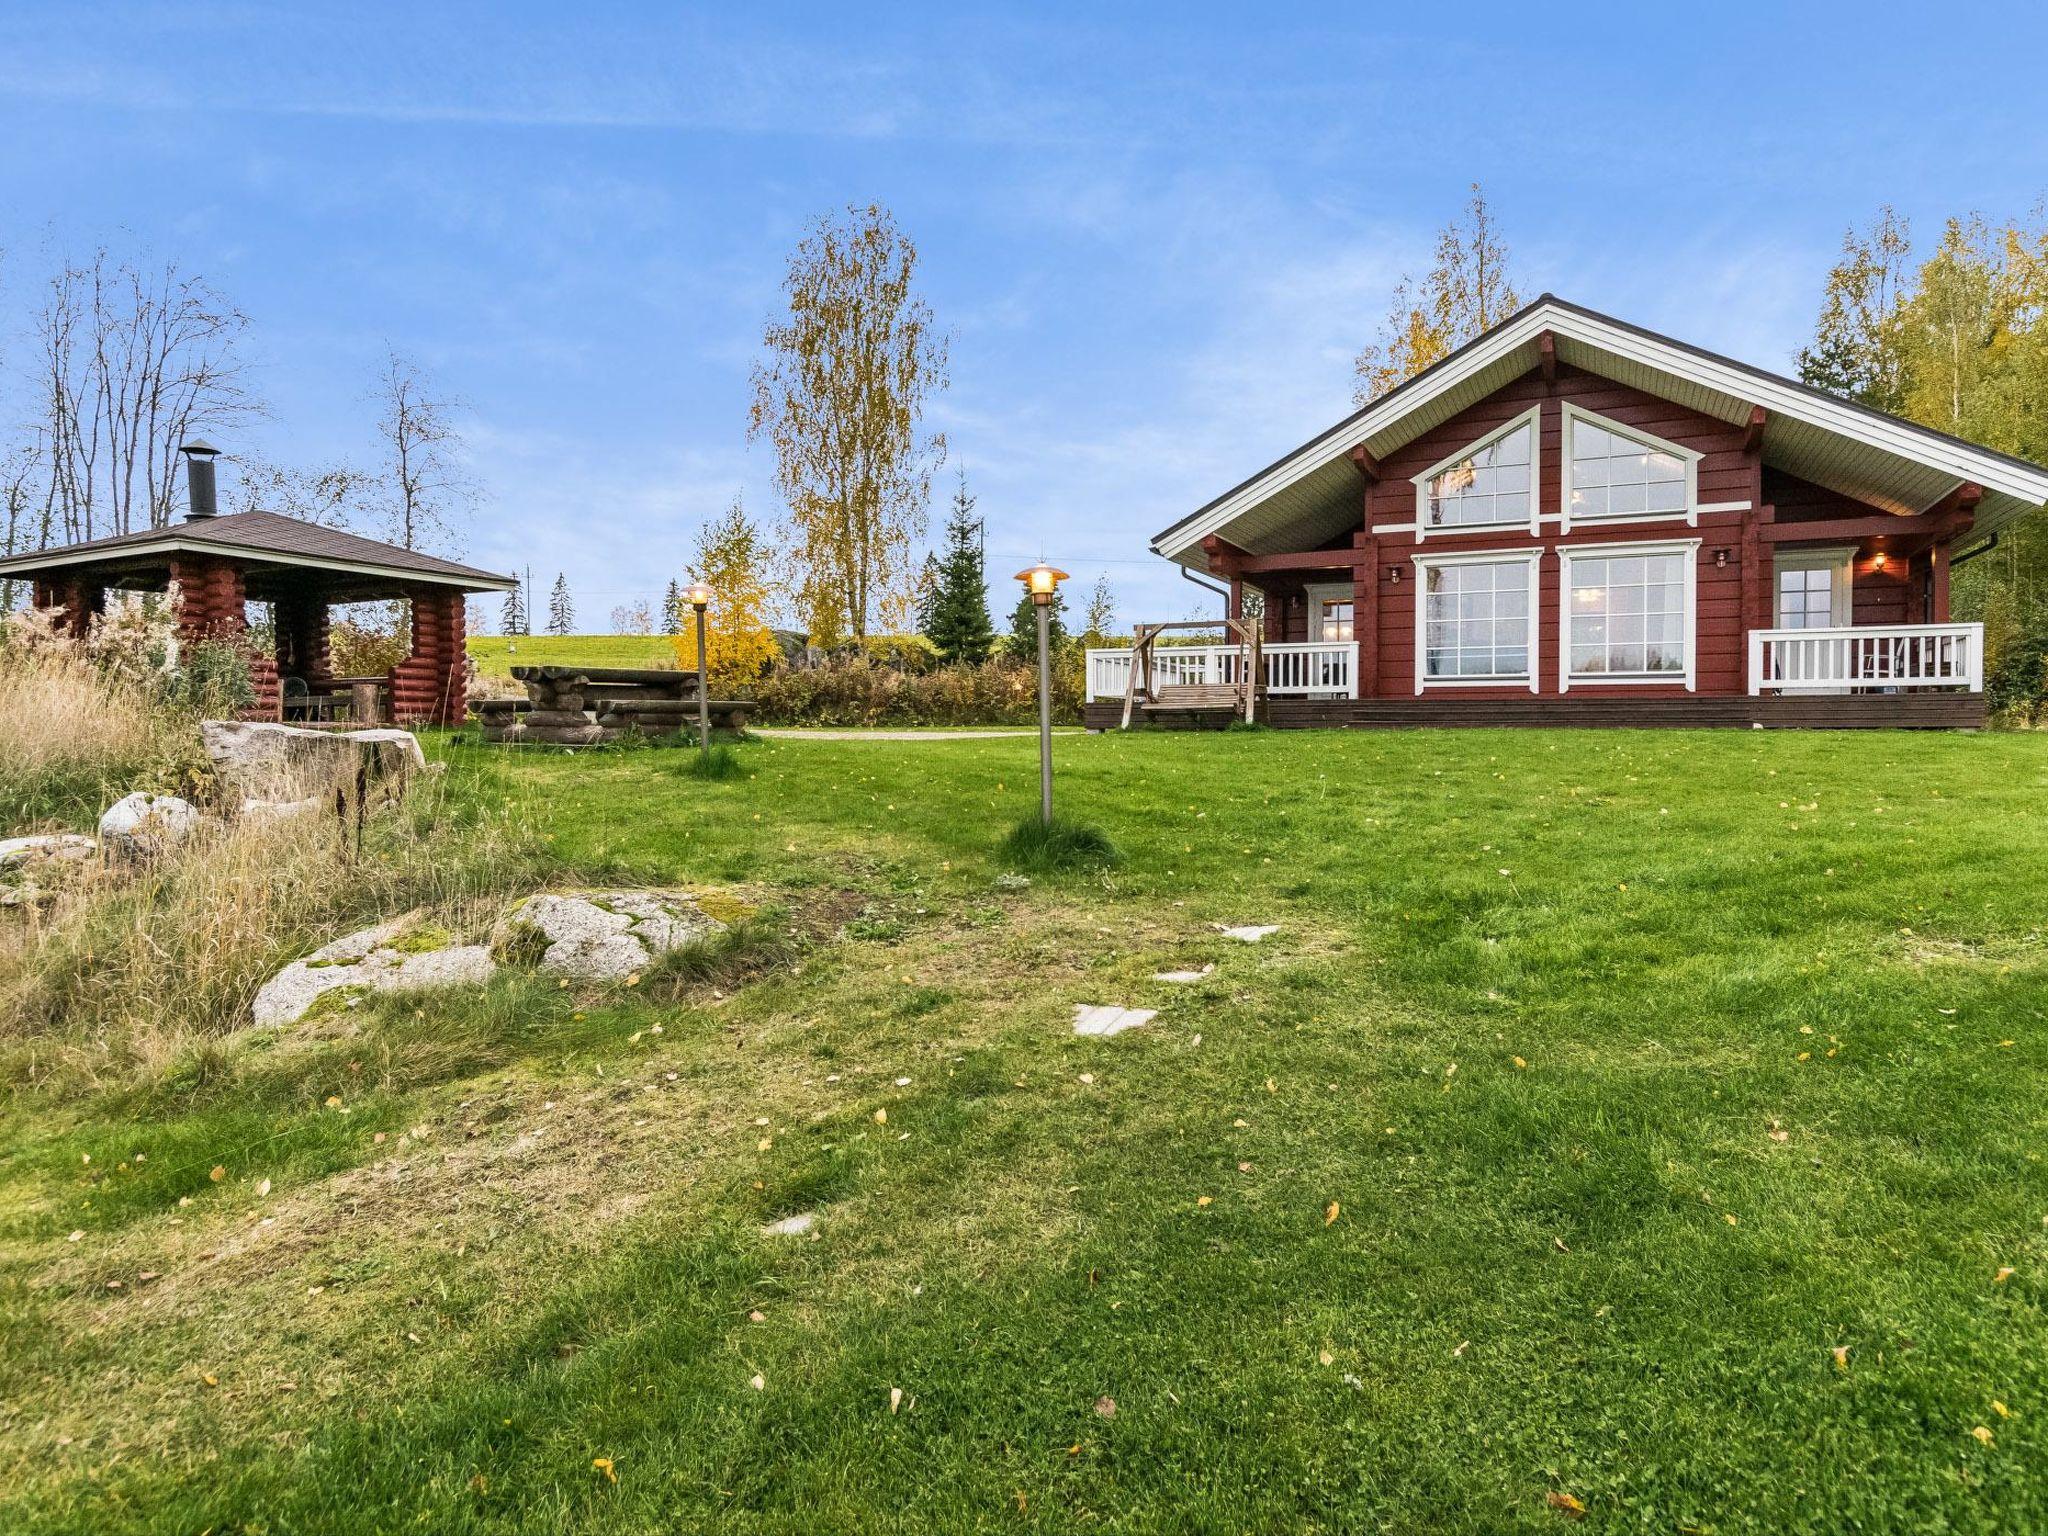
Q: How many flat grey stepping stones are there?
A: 4